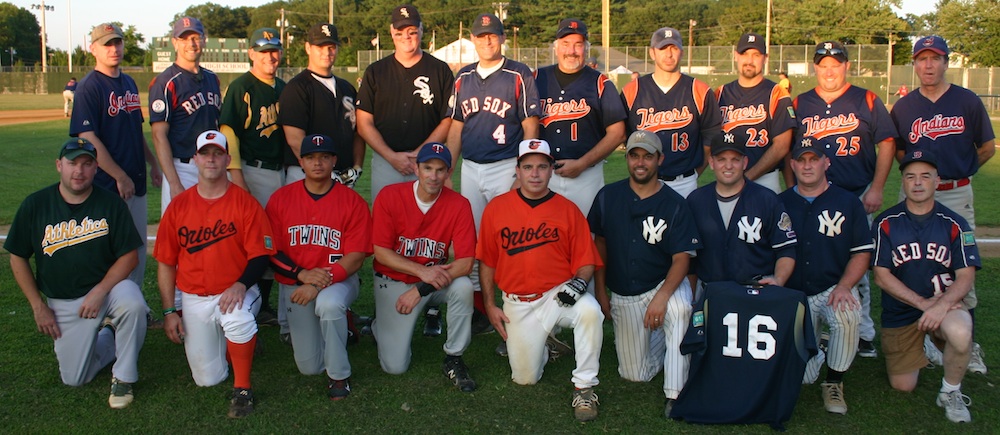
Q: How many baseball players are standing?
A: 11